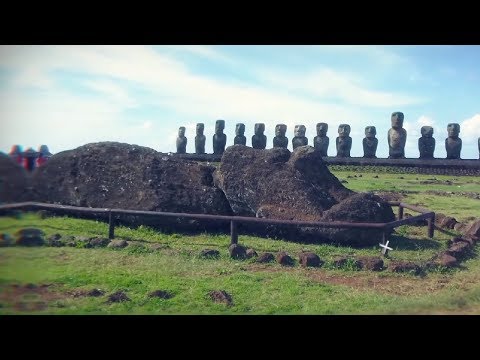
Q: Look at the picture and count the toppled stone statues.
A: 1